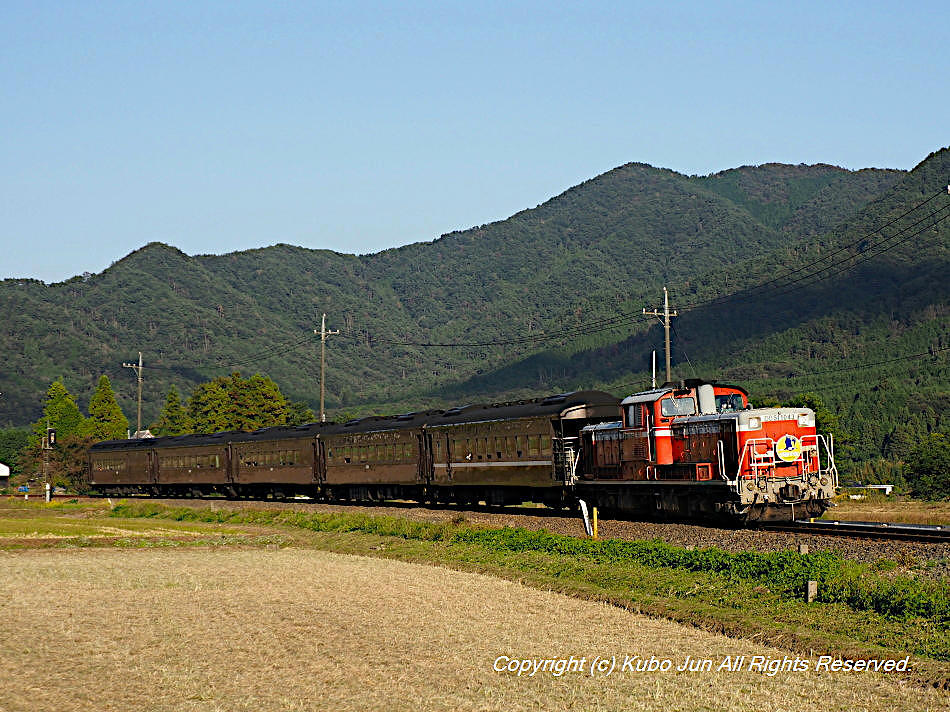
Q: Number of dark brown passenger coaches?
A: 5